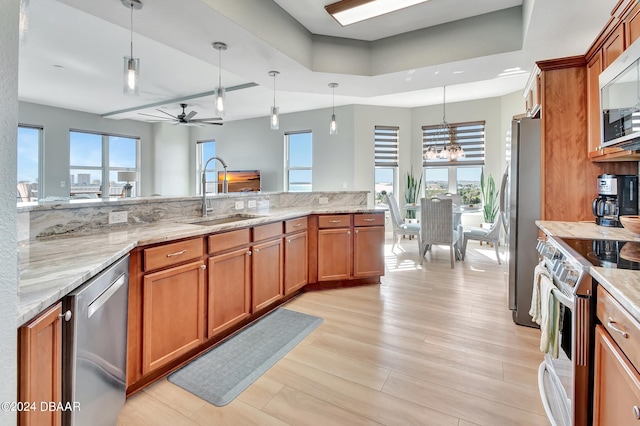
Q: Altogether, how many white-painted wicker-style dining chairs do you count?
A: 4